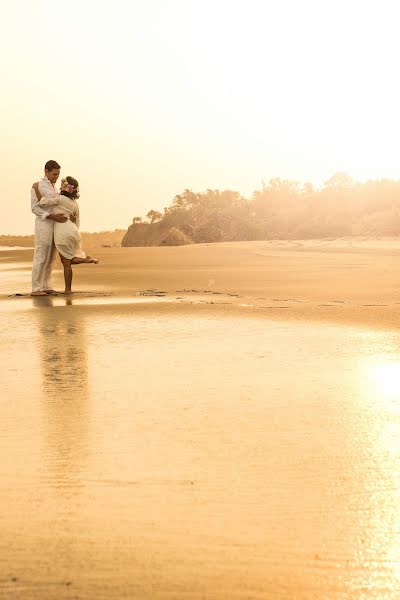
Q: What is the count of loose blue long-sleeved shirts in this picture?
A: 0